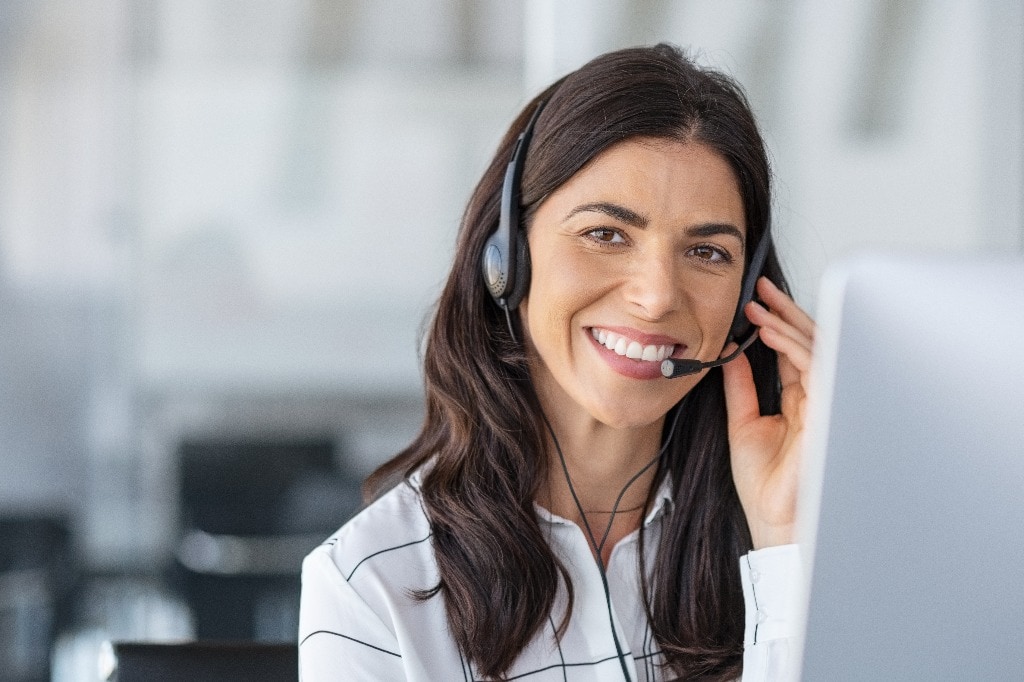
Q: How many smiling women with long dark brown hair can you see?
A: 1